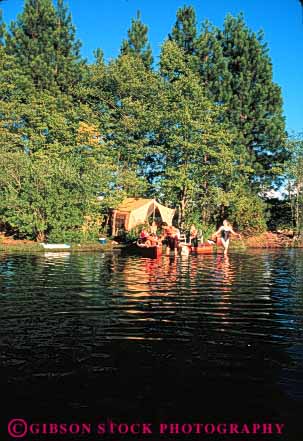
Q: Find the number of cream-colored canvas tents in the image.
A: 1